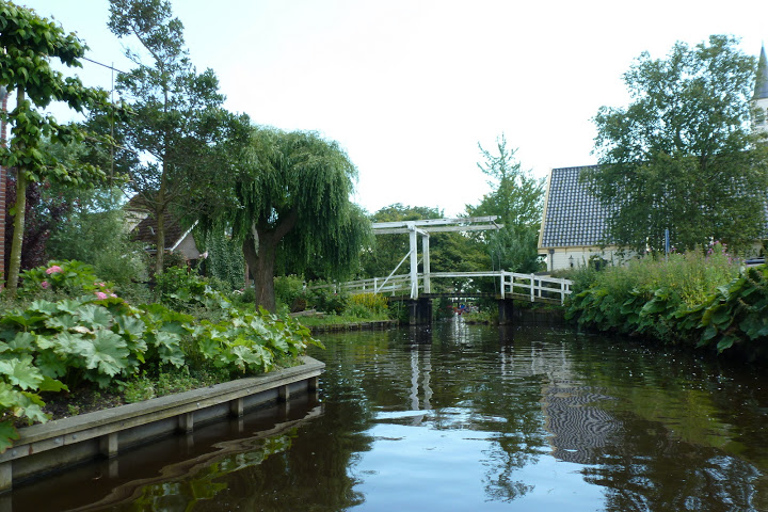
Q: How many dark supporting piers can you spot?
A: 2